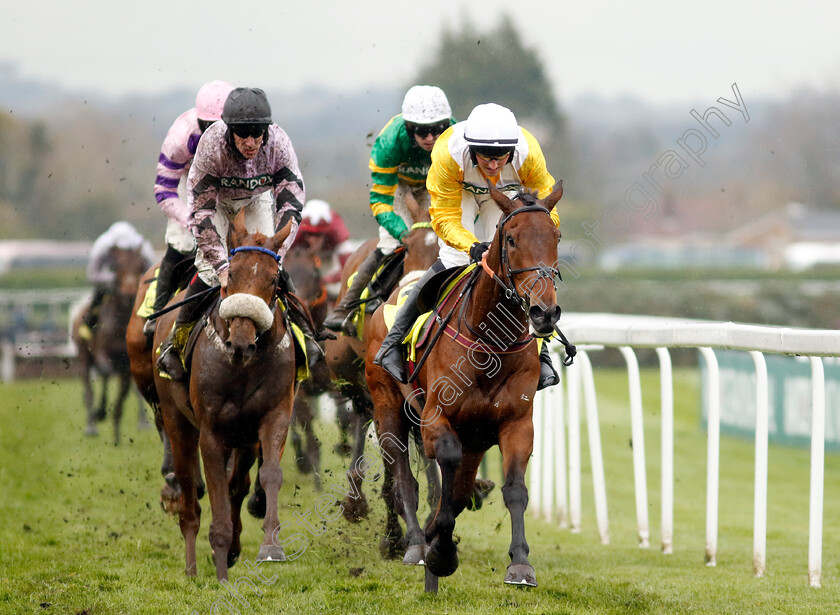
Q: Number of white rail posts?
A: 10